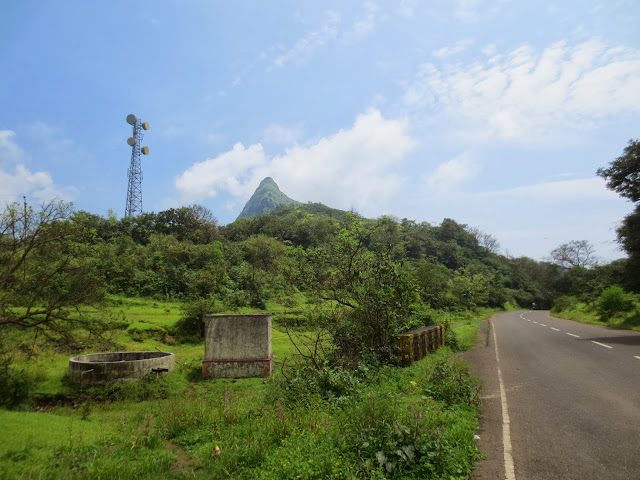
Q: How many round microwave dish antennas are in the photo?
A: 4